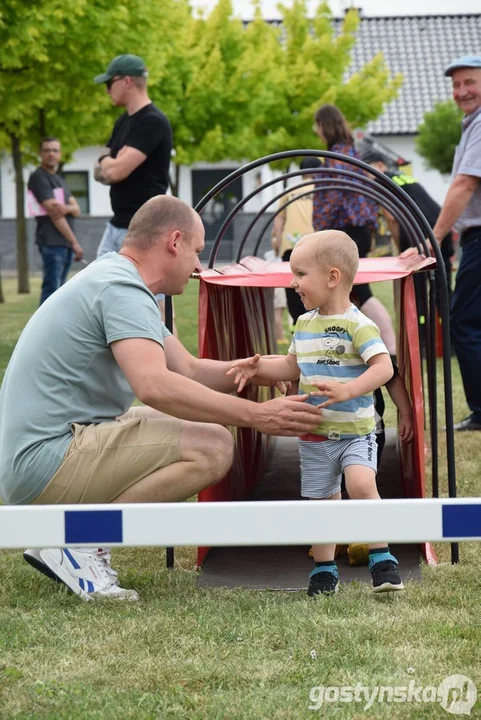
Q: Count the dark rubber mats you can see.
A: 1